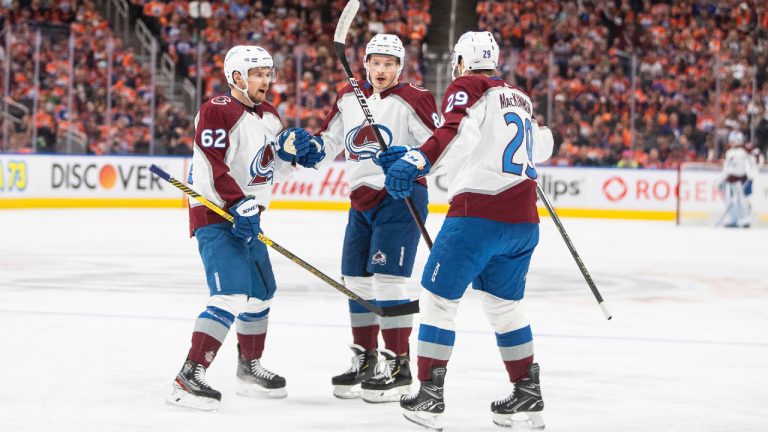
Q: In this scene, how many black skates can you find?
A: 6